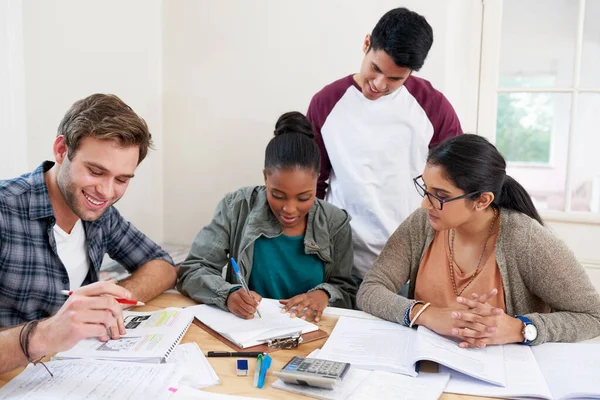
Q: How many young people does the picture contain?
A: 4